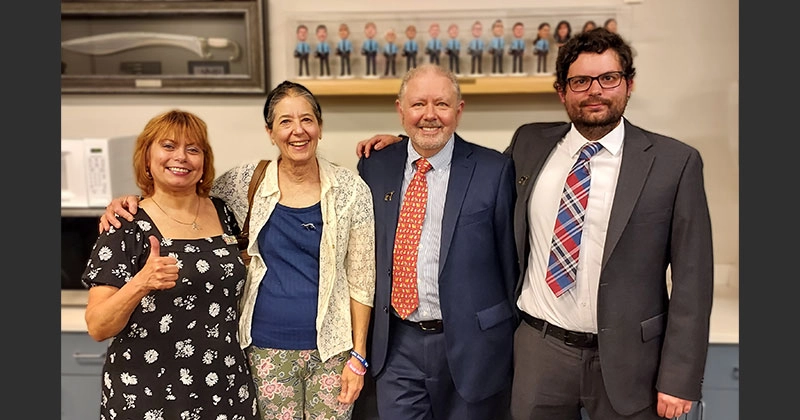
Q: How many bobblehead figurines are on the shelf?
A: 15